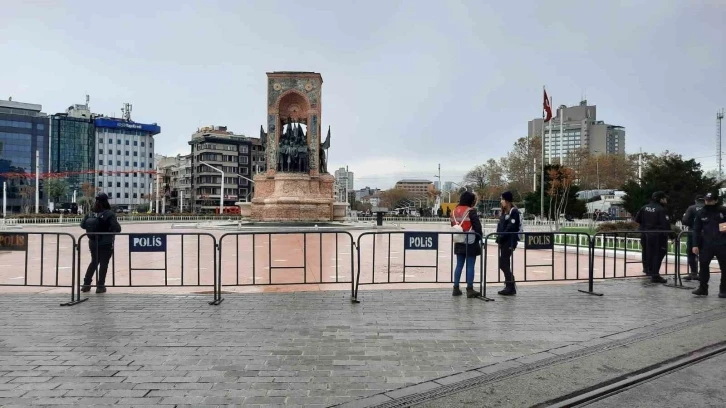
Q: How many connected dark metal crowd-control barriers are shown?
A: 7